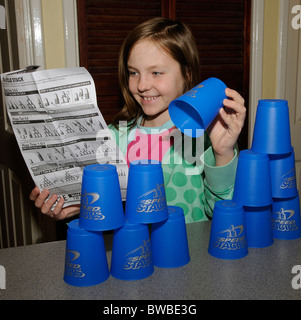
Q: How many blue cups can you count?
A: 12